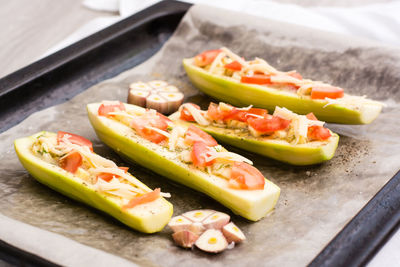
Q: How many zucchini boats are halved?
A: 4